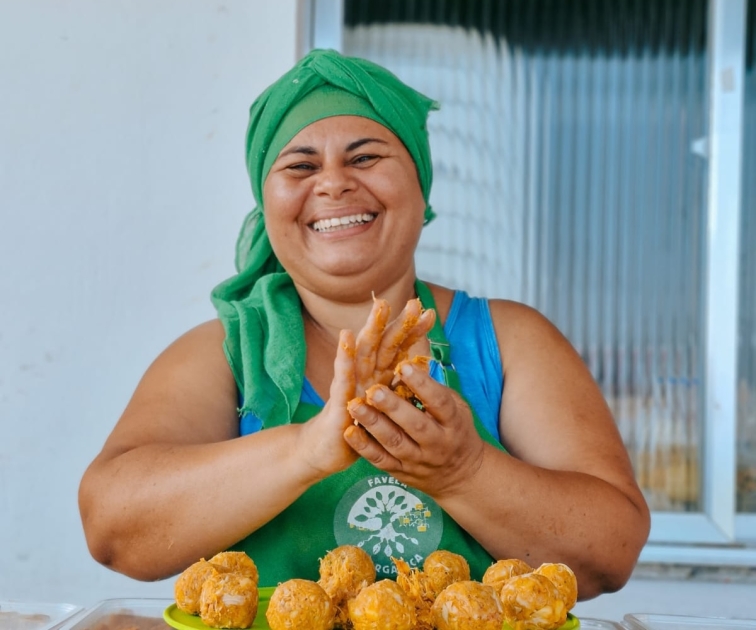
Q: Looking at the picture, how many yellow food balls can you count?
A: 11